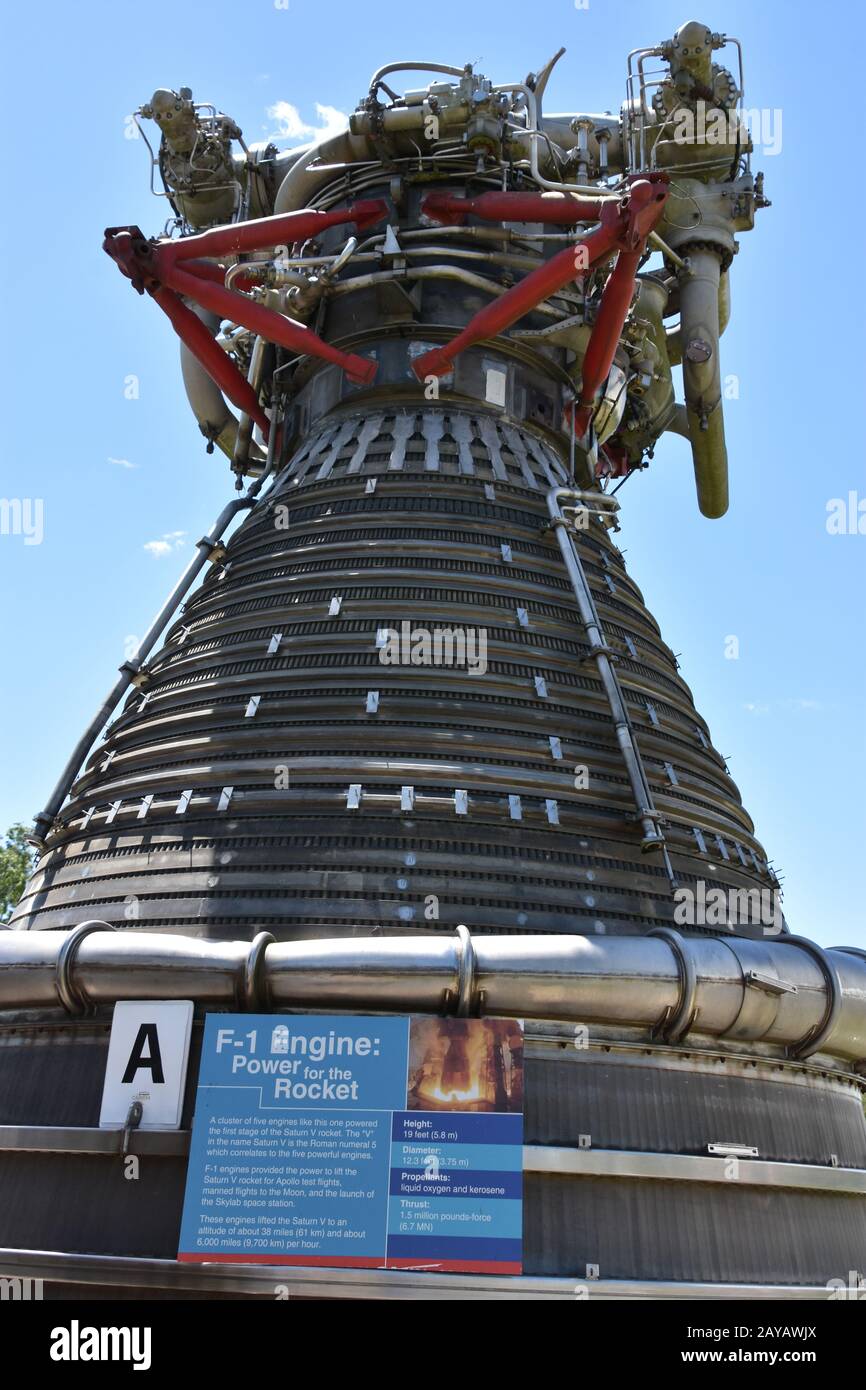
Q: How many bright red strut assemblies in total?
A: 2